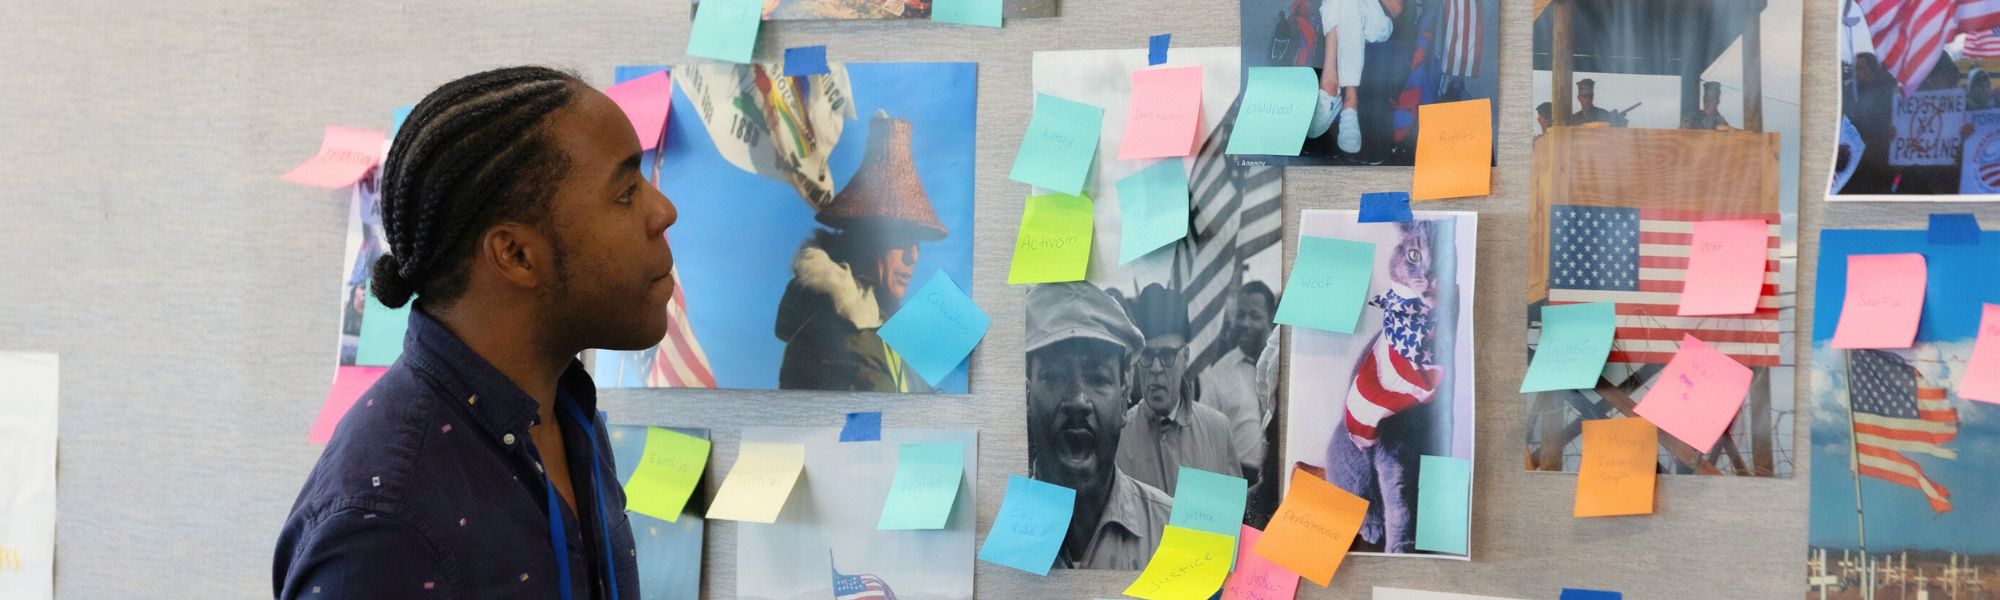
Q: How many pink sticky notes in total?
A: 9